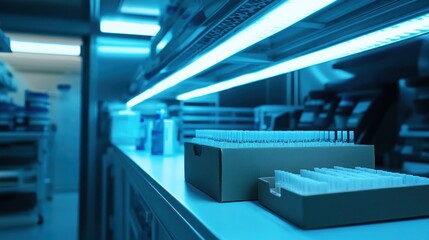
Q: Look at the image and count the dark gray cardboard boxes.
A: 2